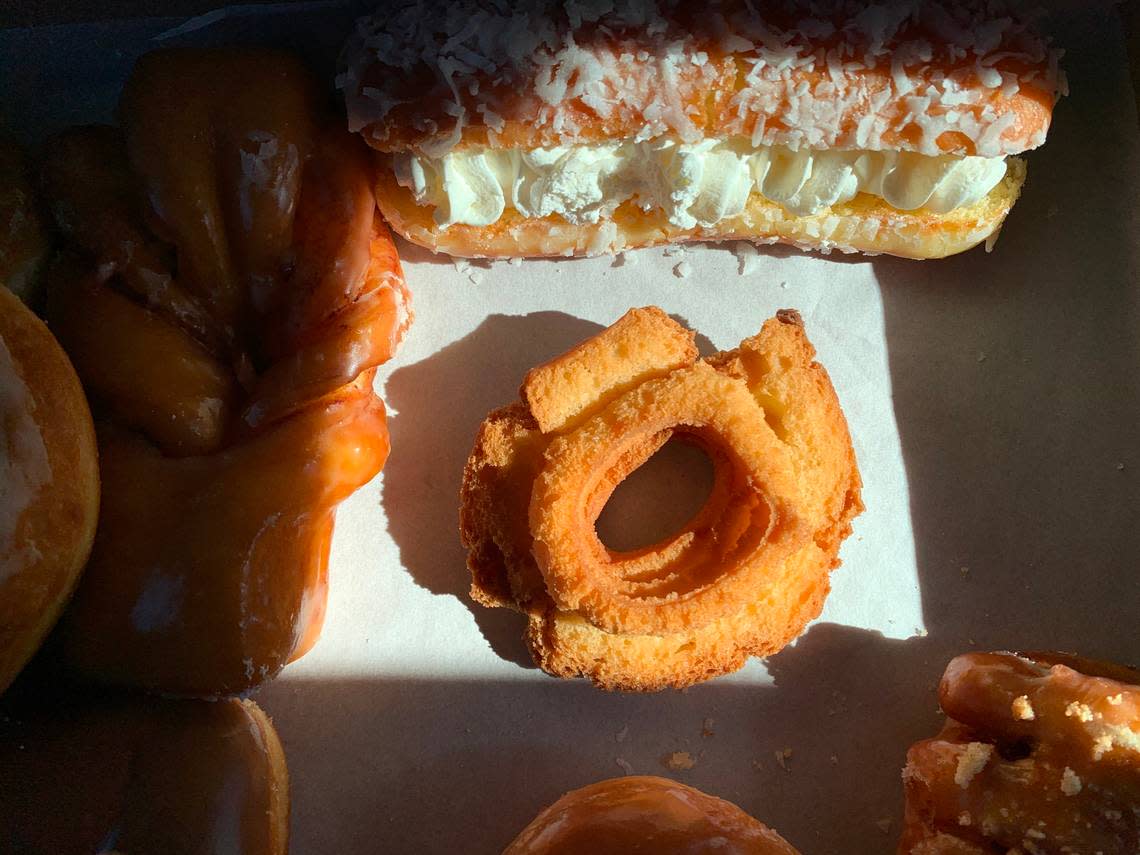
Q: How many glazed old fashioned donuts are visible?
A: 0